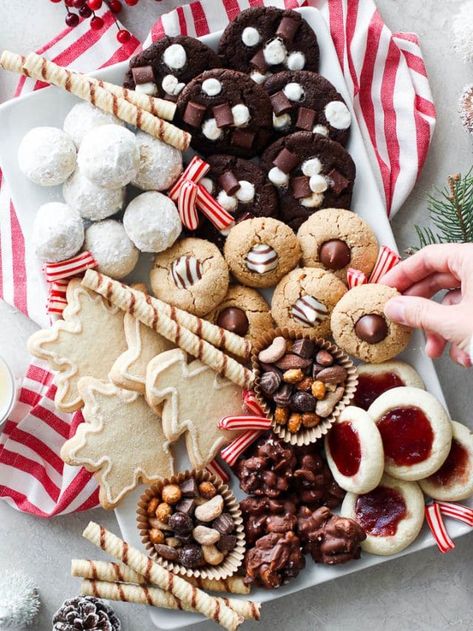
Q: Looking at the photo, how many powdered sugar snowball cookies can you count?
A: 8